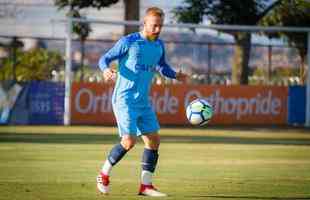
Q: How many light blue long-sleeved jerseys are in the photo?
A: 1